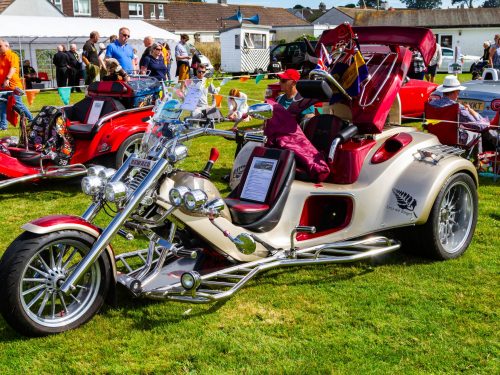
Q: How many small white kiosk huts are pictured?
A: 1